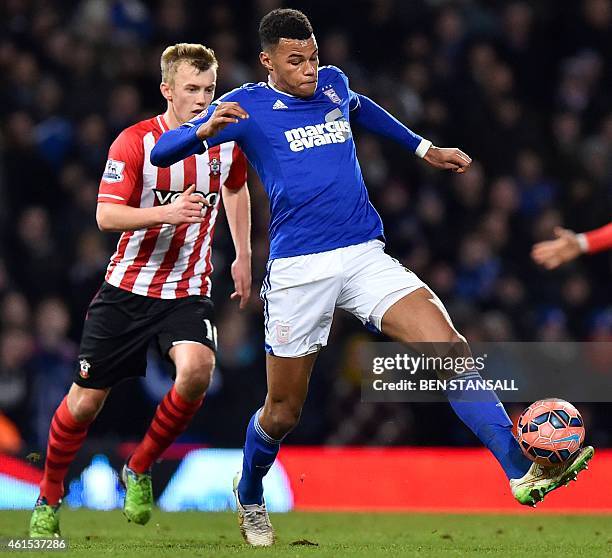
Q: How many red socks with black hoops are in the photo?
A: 2